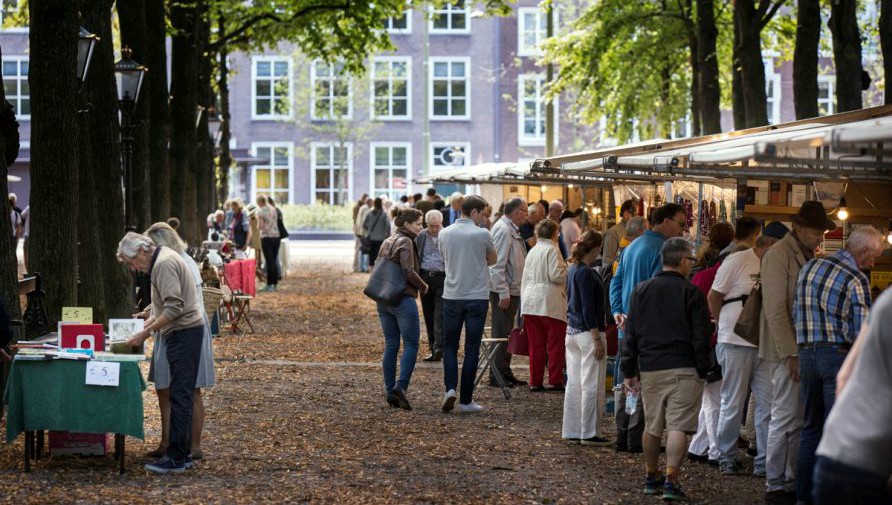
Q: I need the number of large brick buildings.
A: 1